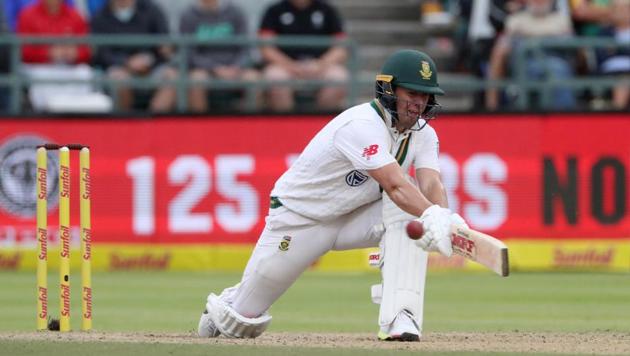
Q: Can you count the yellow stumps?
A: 3